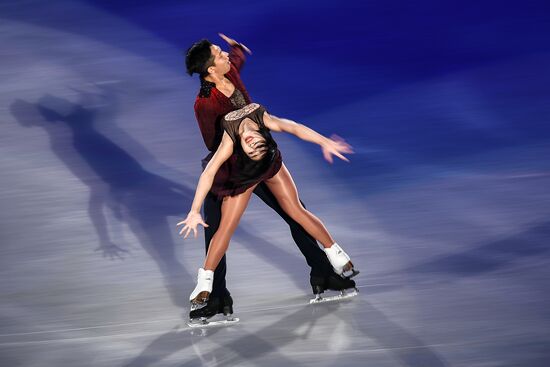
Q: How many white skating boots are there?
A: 2